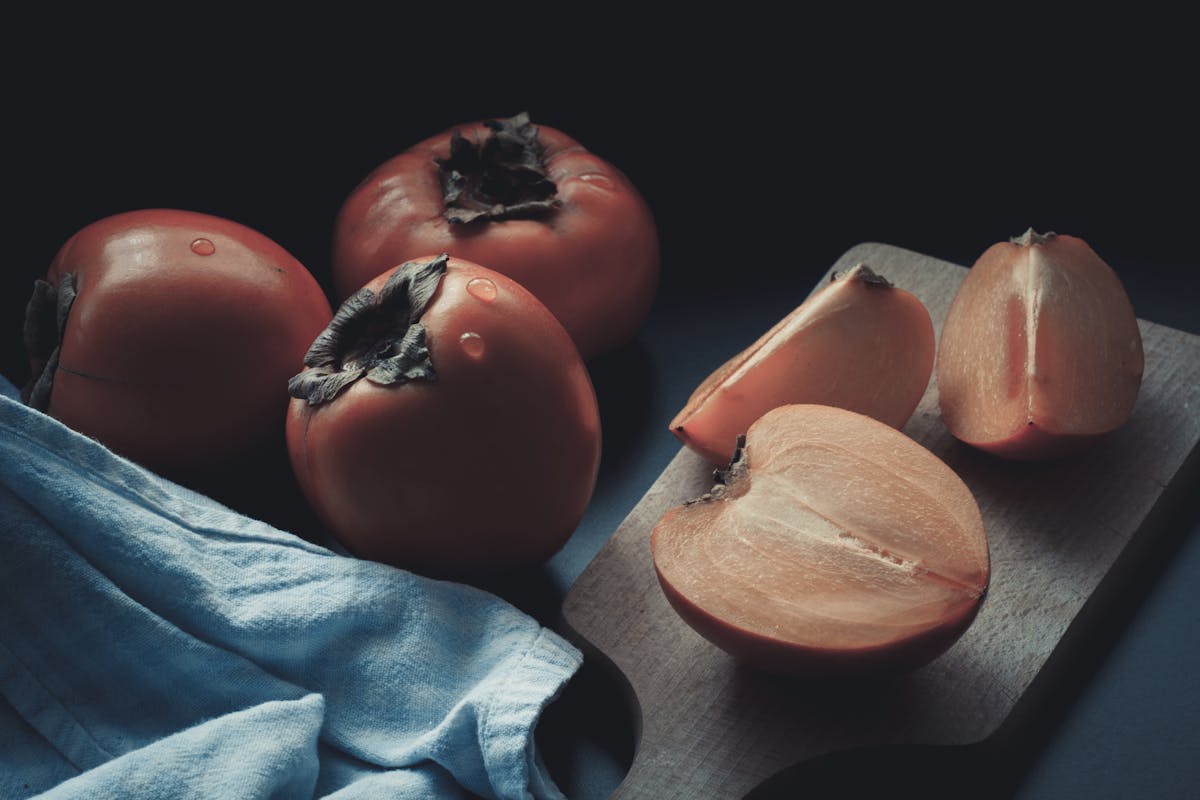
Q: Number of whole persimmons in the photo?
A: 3